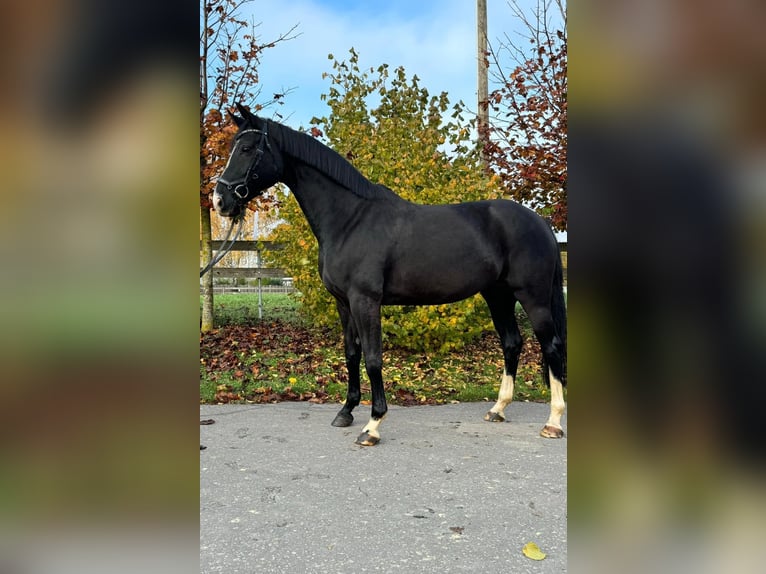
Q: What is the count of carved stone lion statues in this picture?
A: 0